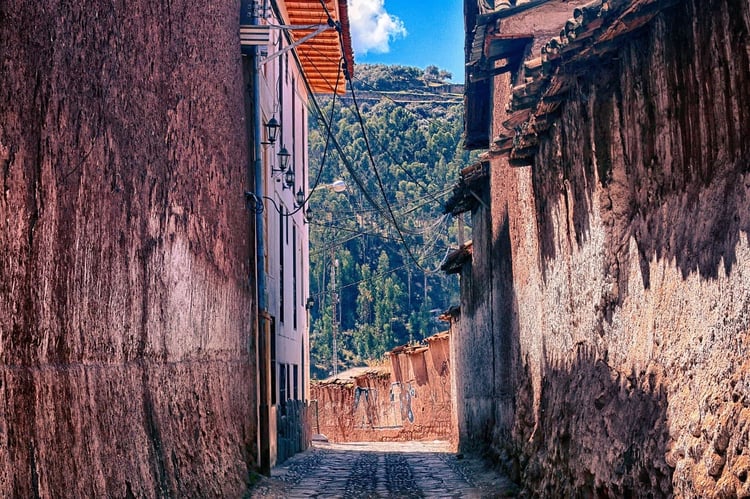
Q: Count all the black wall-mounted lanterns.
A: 5